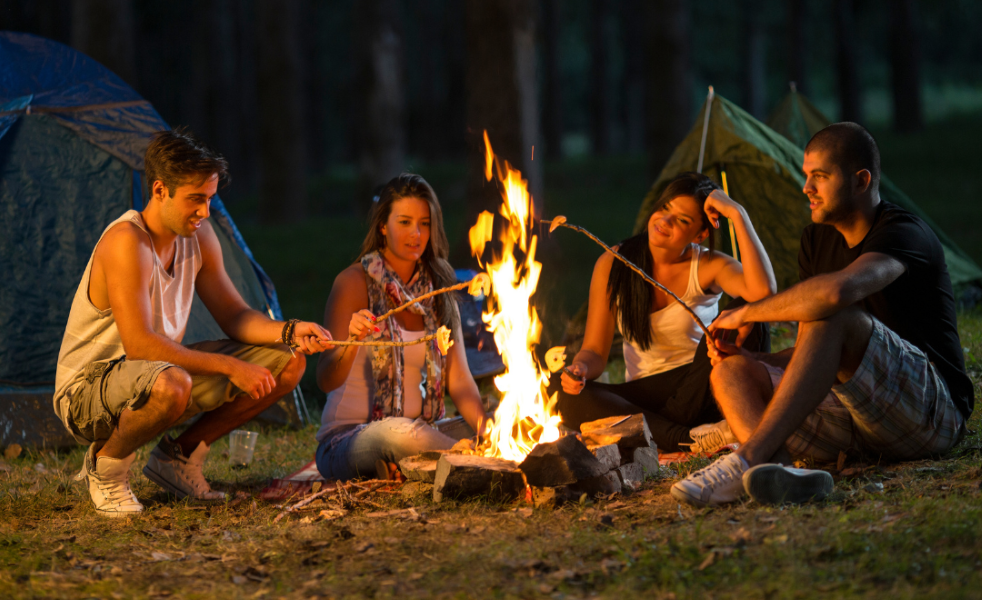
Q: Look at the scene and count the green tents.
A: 2